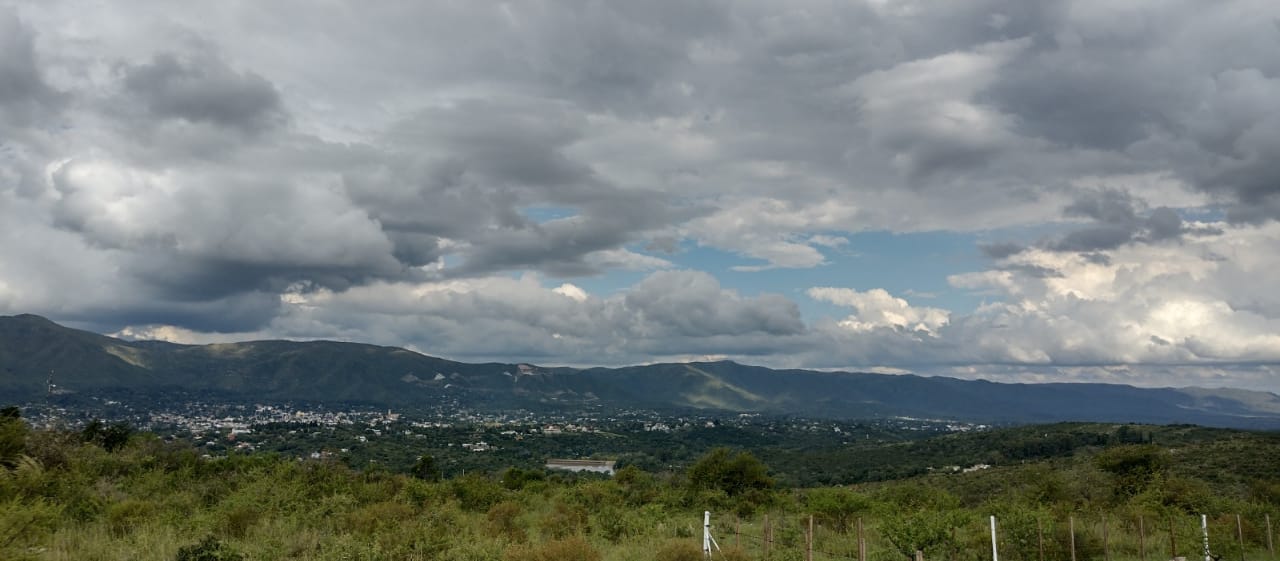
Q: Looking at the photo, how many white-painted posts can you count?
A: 3